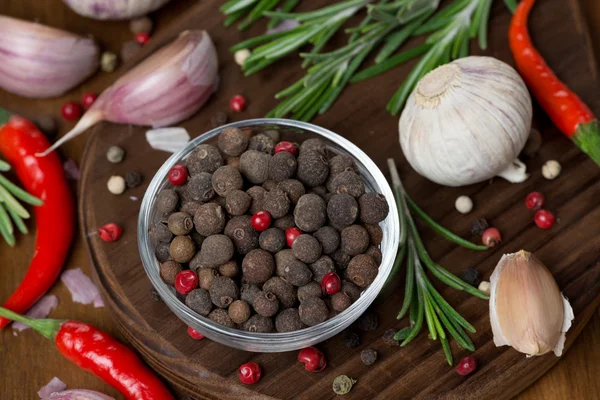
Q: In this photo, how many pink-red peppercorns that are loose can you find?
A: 12